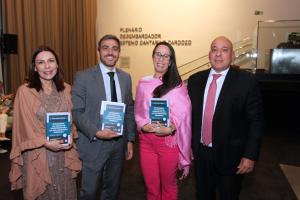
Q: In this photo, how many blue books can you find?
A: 3